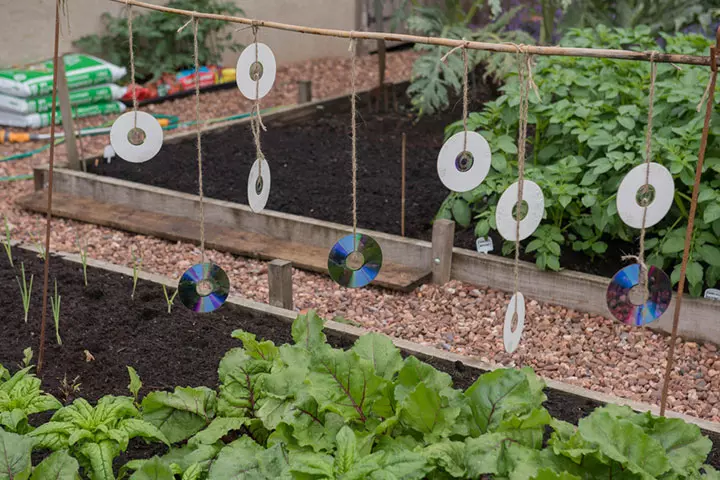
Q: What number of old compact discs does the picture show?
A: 10